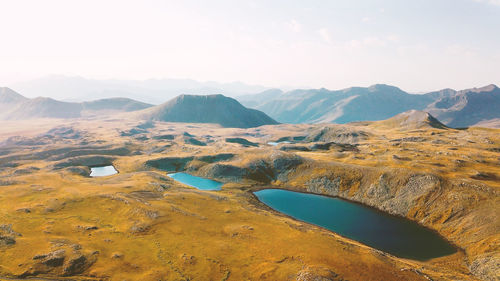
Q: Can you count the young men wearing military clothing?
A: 0